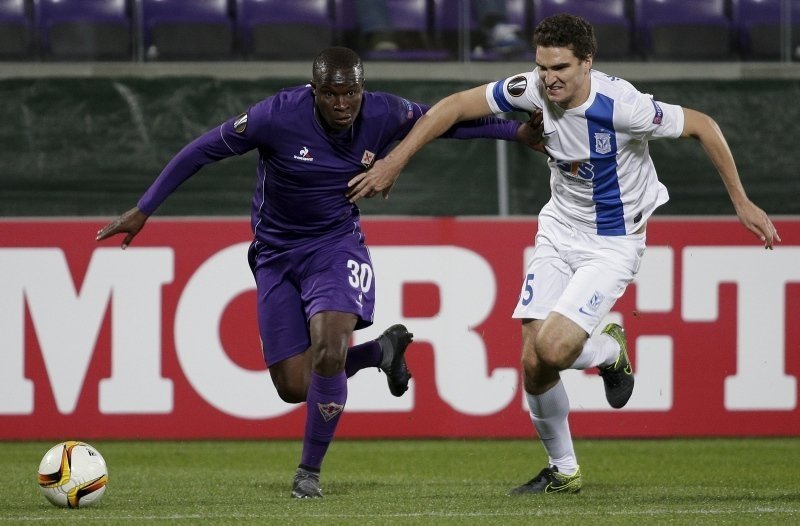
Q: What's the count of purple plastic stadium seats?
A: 9